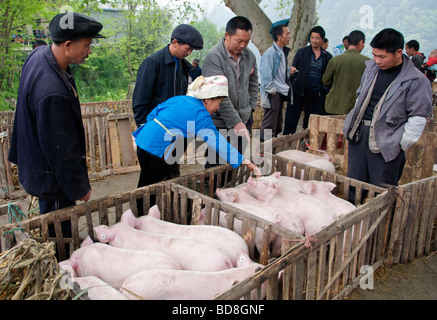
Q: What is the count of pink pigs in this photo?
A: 12